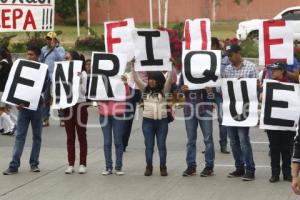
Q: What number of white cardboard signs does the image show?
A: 11